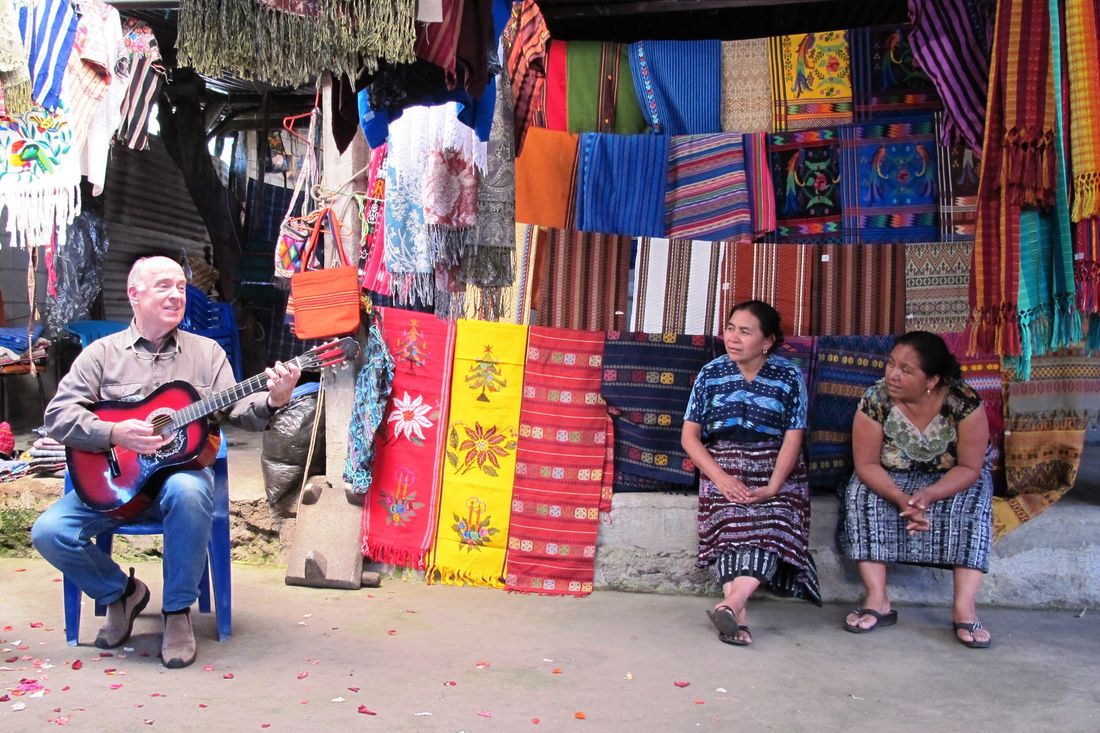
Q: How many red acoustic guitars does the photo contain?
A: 1